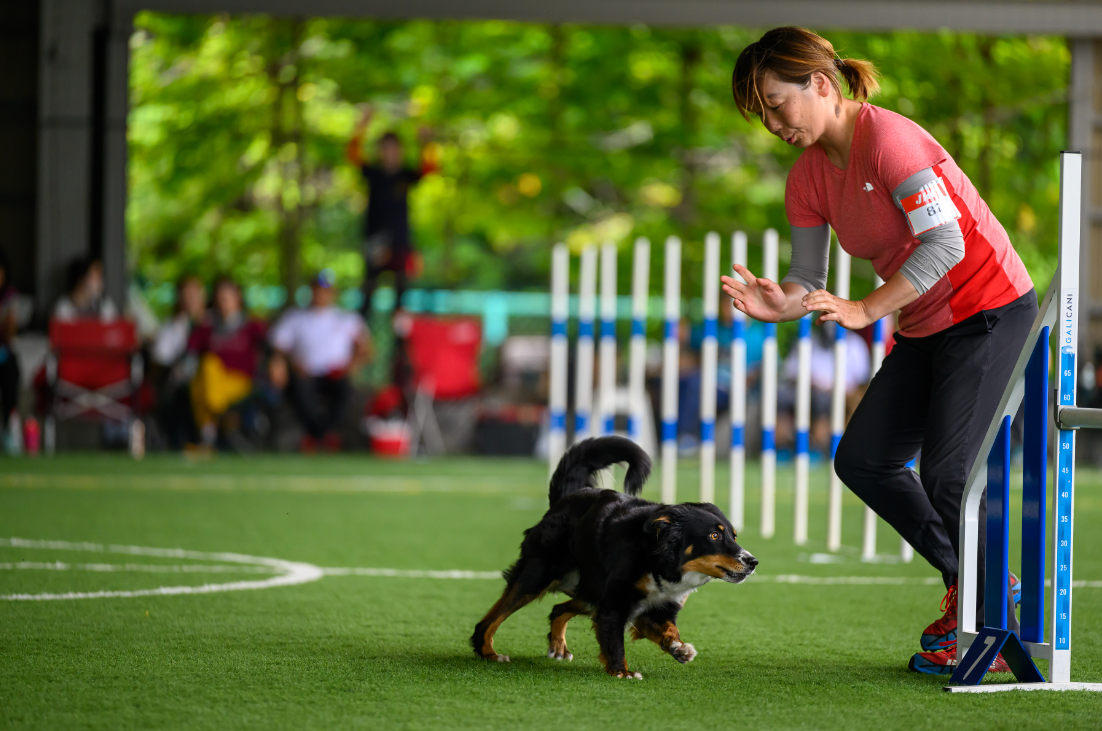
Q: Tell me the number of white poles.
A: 12